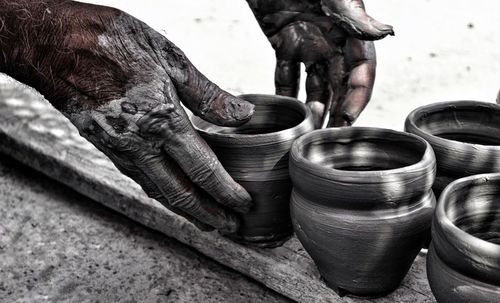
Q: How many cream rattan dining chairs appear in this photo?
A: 0